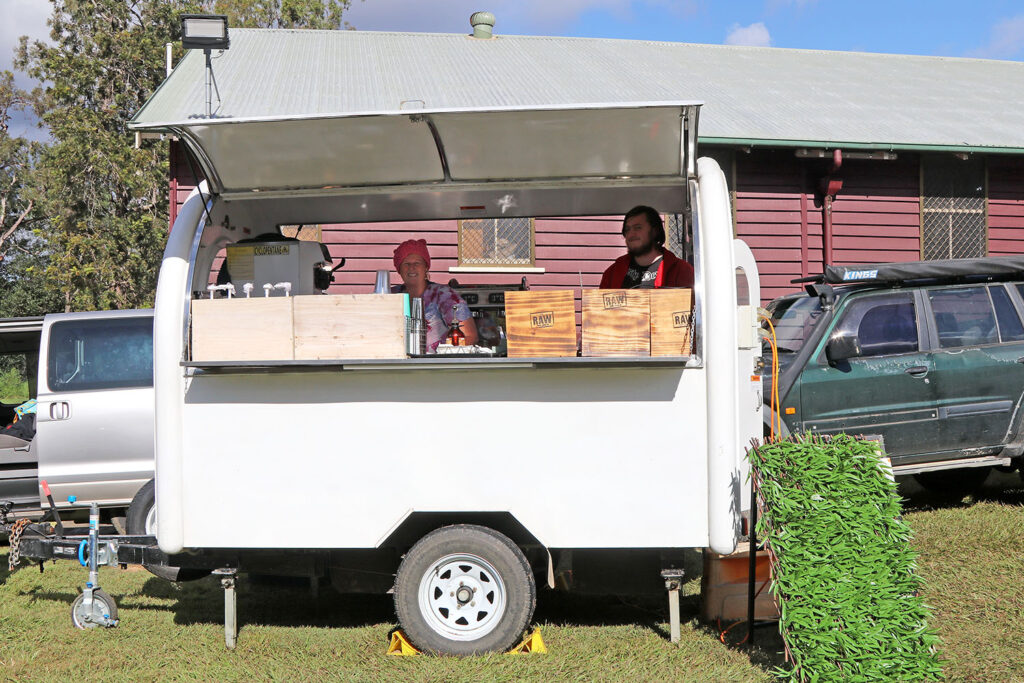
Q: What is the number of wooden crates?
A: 5